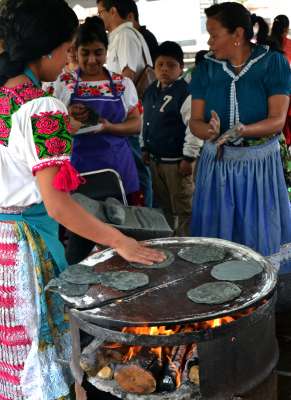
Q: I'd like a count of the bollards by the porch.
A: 0